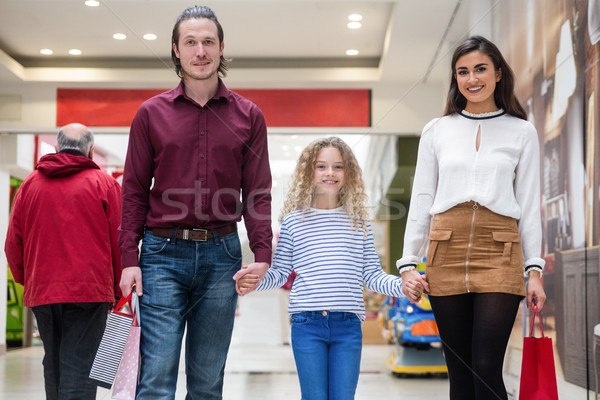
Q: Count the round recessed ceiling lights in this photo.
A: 8